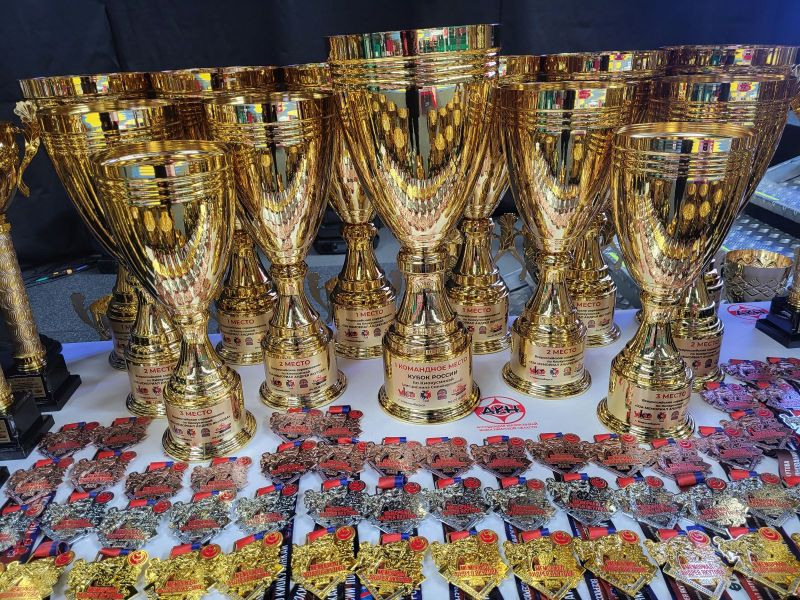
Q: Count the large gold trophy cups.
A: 13